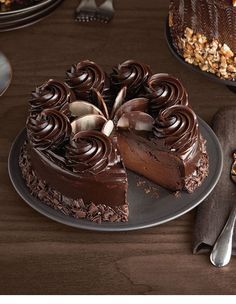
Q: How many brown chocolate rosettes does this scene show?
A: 7